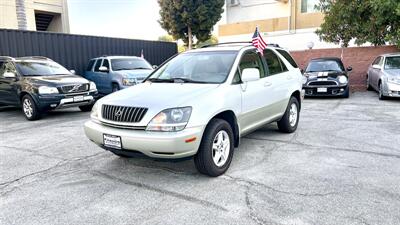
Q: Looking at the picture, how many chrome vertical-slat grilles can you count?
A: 1